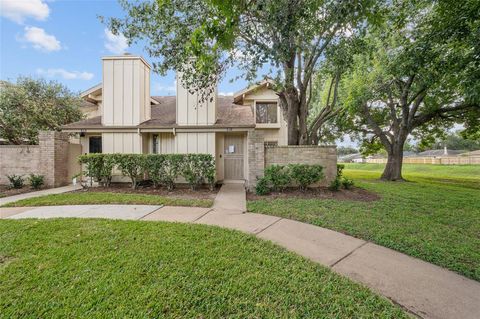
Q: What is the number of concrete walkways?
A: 3